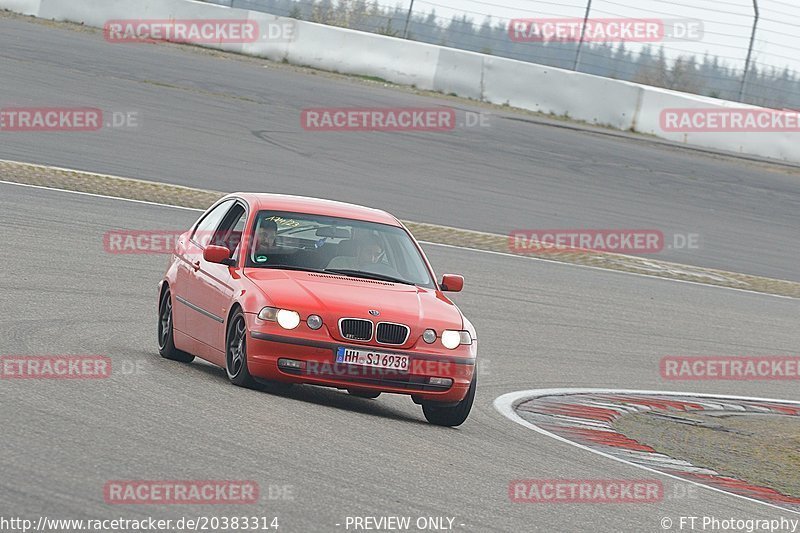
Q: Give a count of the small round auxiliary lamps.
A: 2